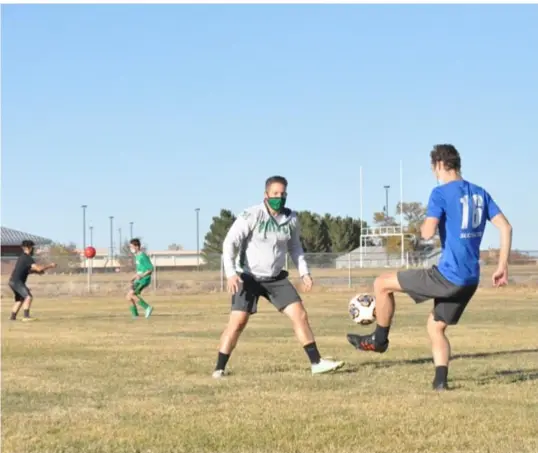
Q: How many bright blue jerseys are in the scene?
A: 1